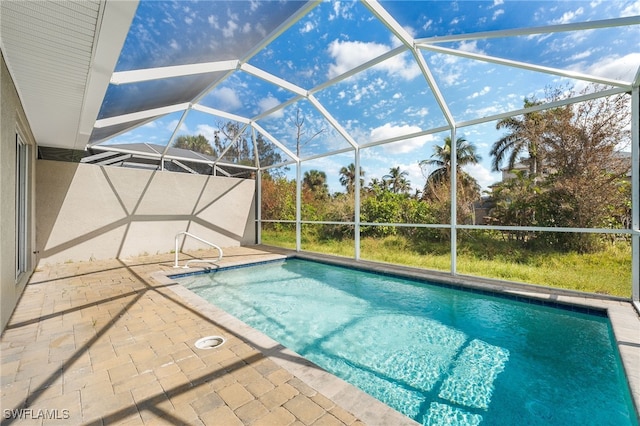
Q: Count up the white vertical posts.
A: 5